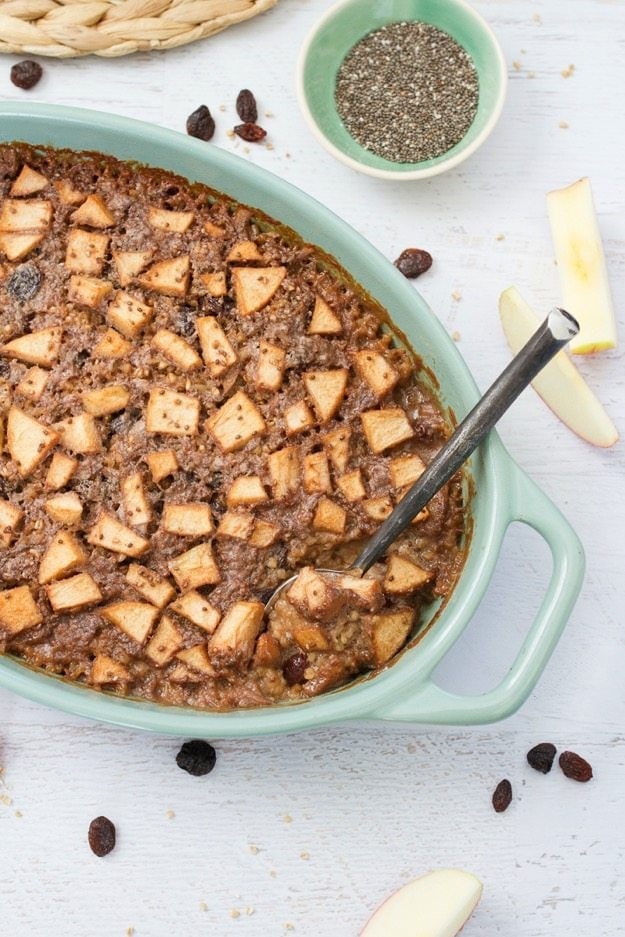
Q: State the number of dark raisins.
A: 10